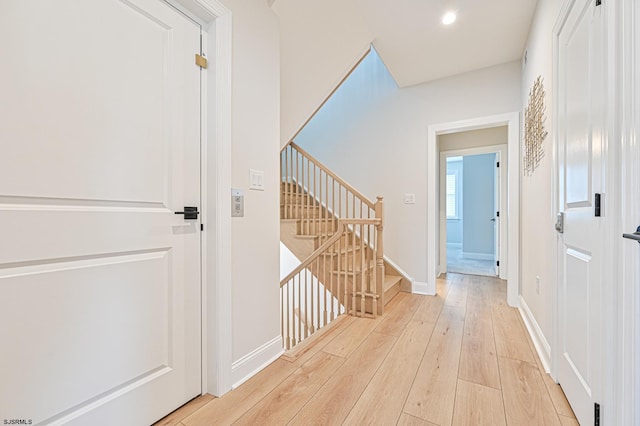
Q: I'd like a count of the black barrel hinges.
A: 6